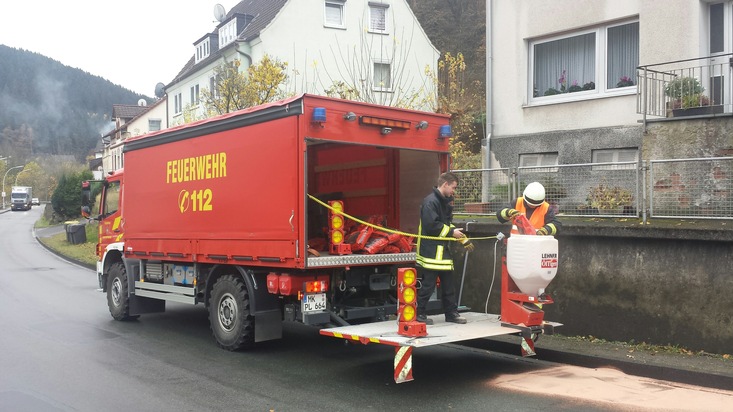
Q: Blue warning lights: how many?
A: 2